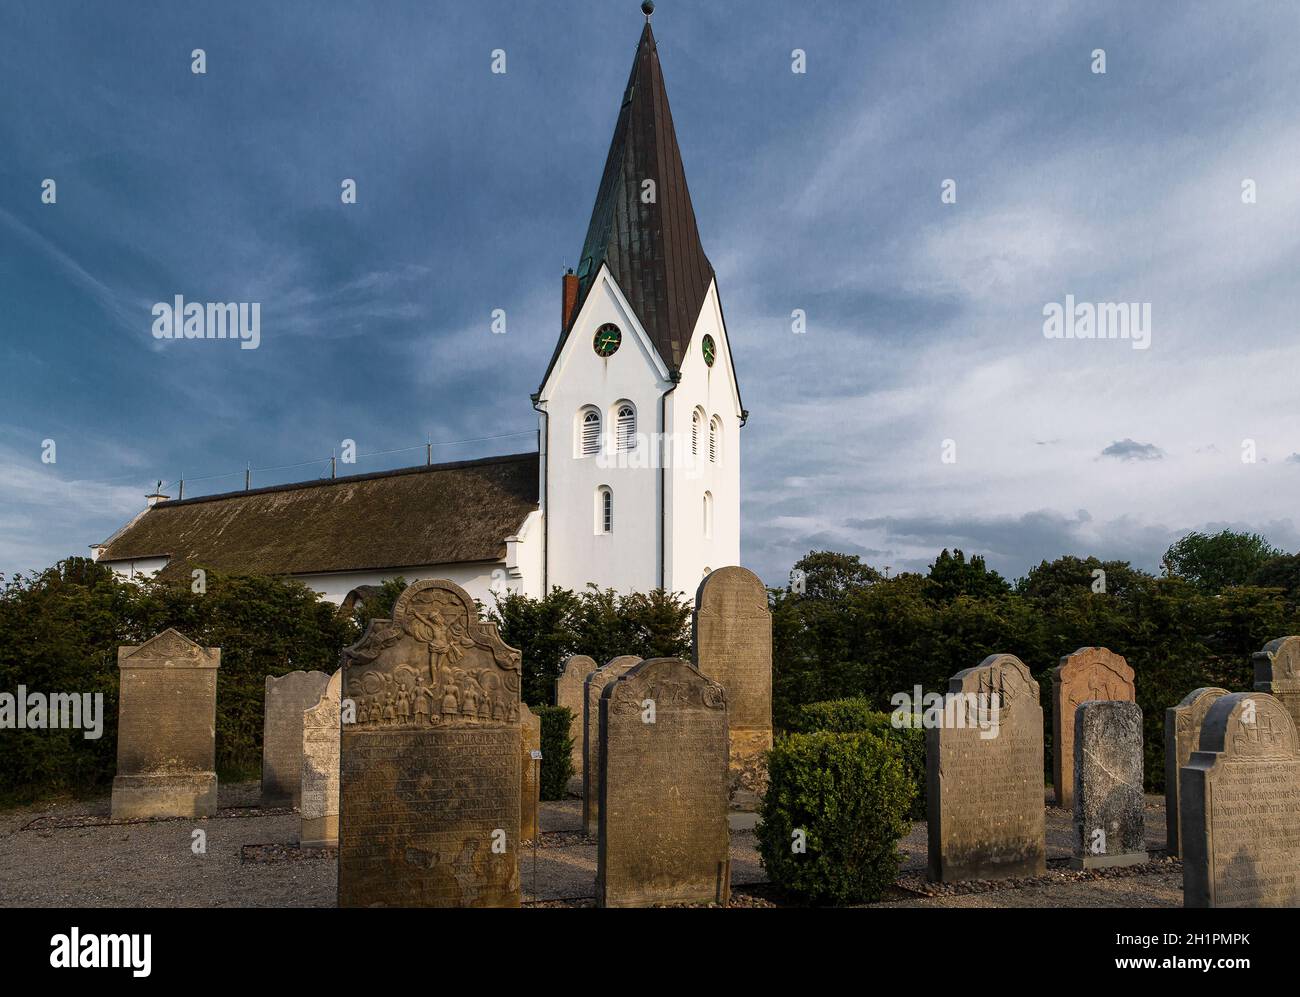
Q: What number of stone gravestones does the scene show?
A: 15